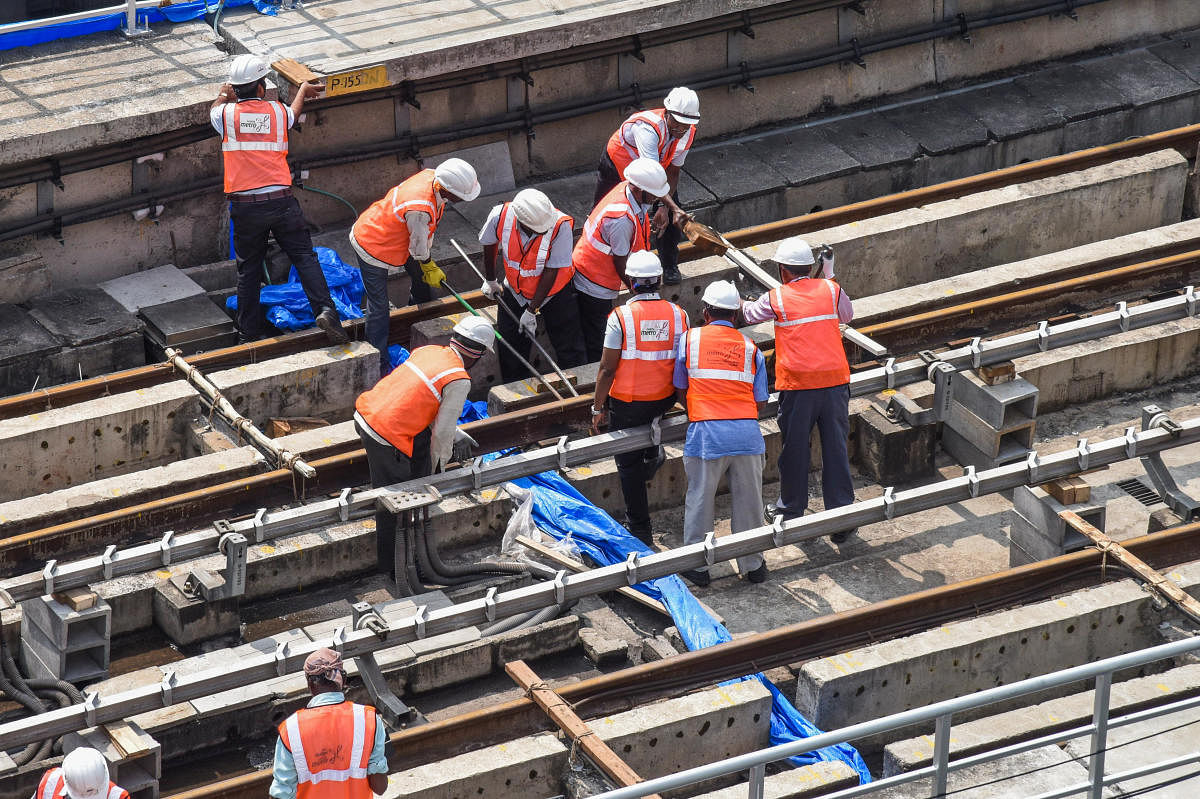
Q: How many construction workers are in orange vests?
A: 11